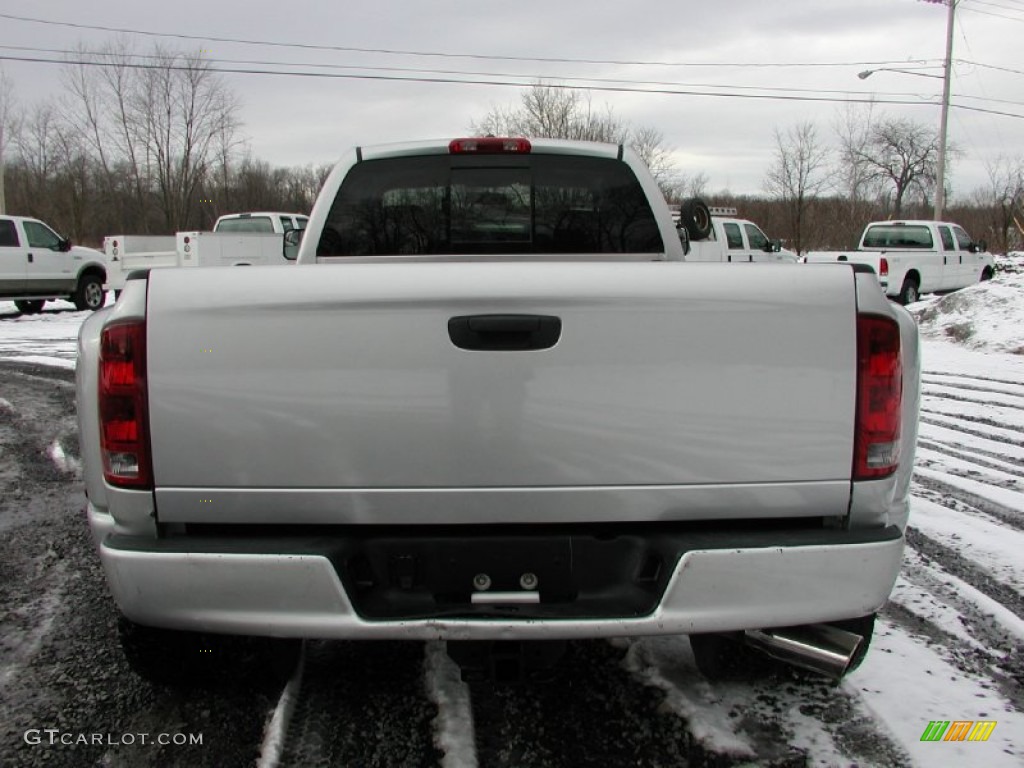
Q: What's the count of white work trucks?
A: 4